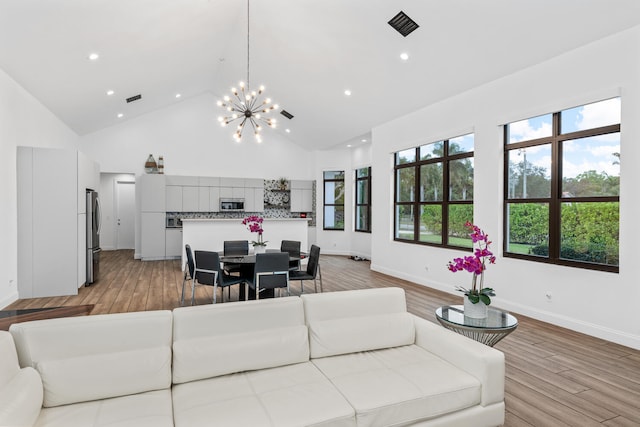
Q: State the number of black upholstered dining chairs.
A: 6